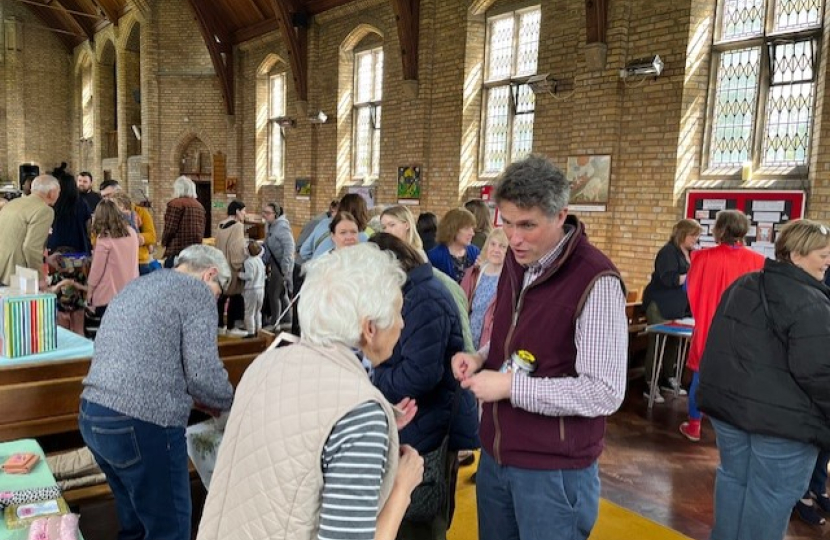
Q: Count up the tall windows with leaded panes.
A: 4